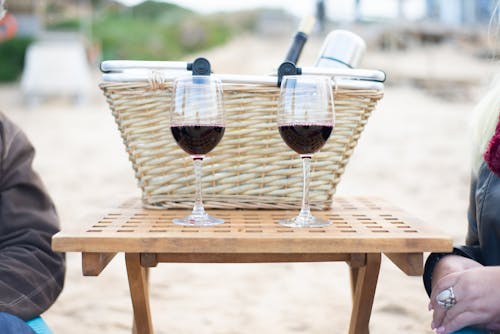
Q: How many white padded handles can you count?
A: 2